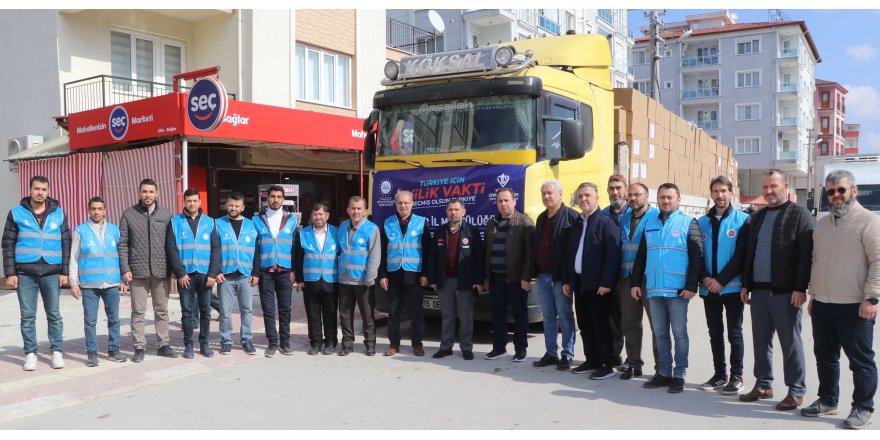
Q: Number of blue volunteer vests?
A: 12